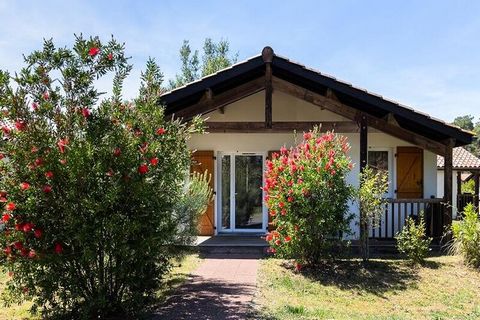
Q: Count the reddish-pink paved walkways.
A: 1